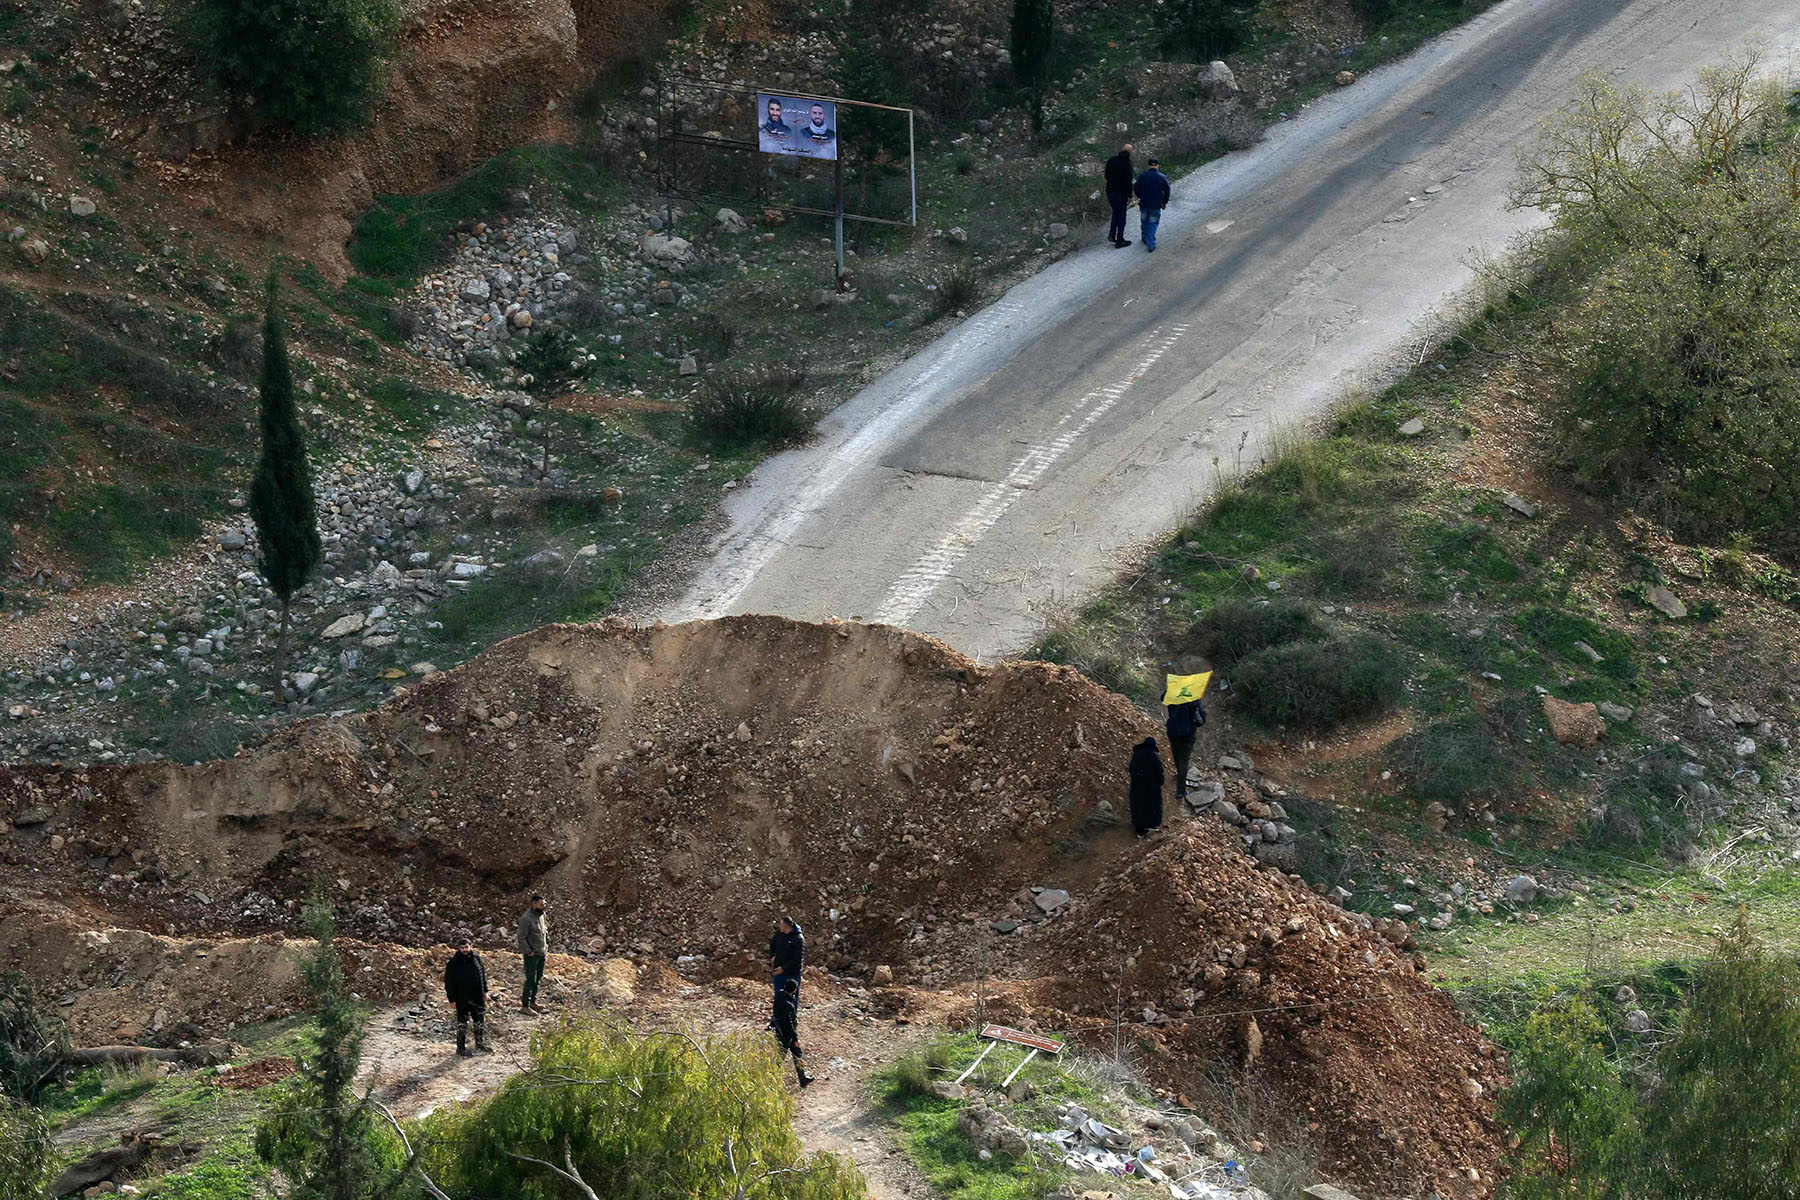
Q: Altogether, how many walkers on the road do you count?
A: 2